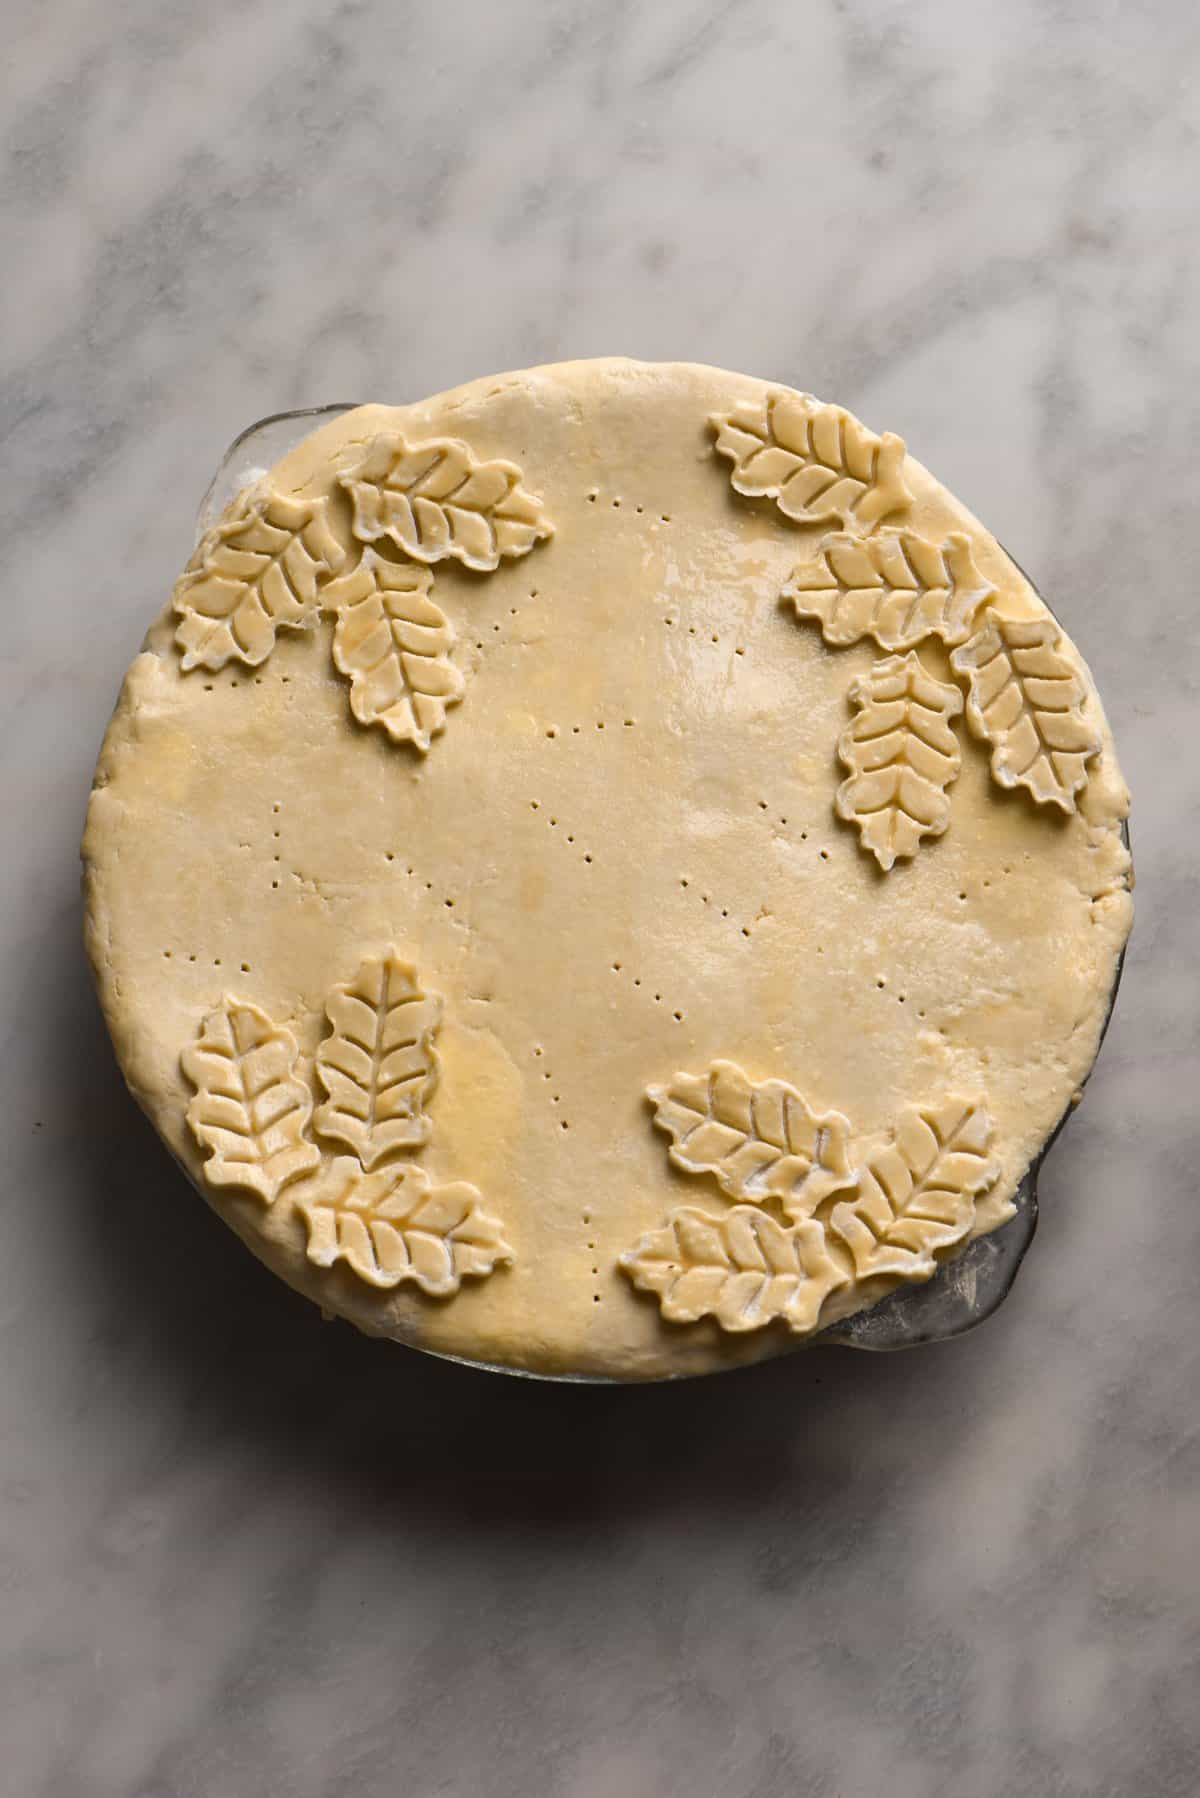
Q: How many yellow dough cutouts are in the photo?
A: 13